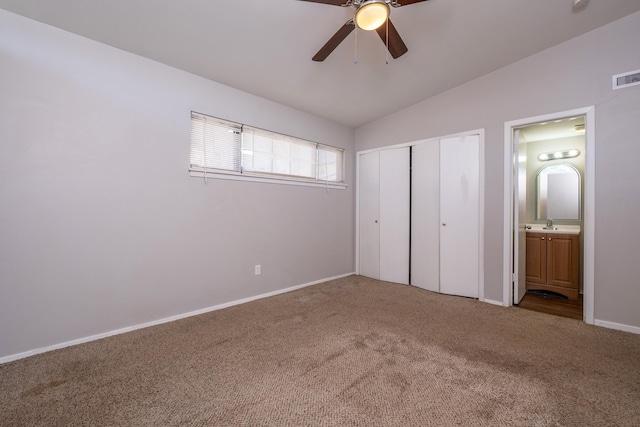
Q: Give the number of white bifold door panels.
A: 4